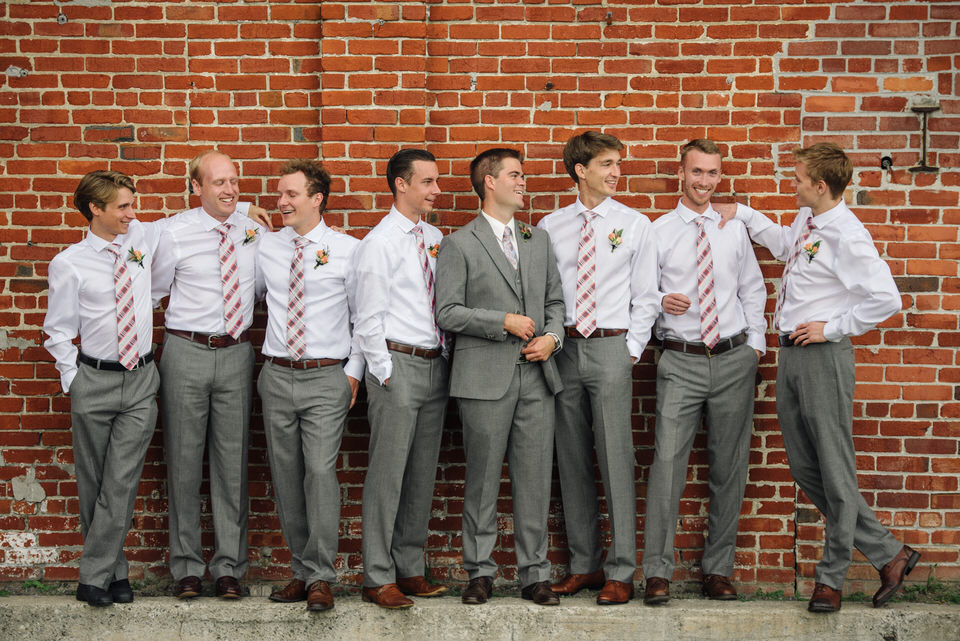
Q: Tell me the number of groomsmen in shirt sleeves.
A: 7